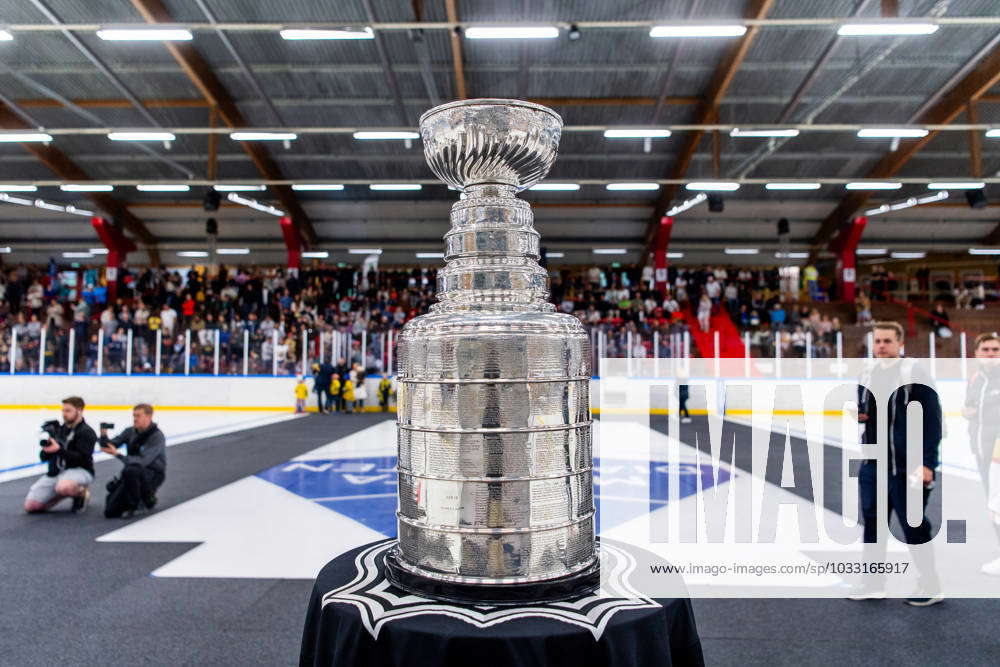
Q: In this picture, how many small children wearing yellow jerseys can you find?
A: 4